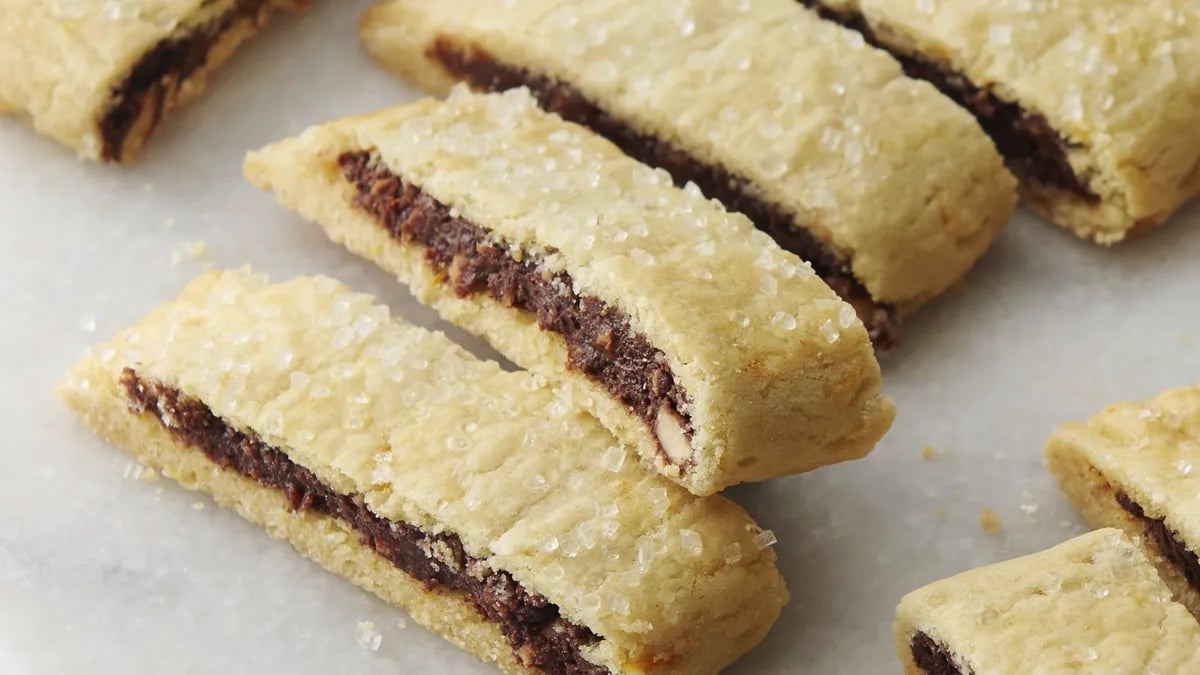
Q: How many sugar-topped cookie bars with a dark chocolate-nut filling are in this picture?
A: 7